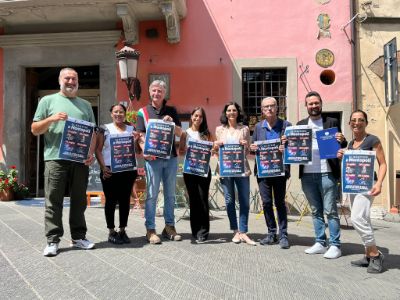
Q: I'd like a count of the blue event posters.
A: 8